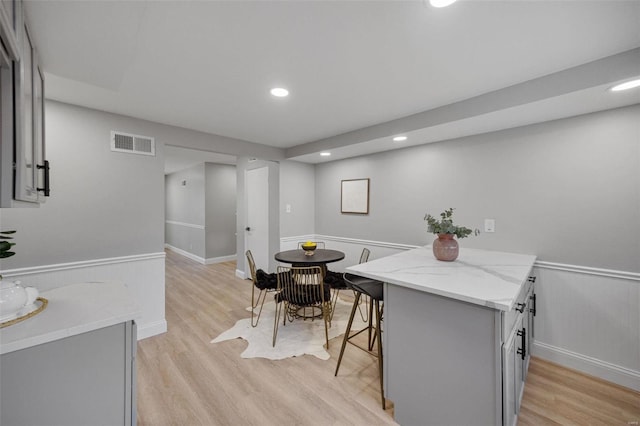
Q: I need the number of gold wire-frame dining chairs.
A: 4